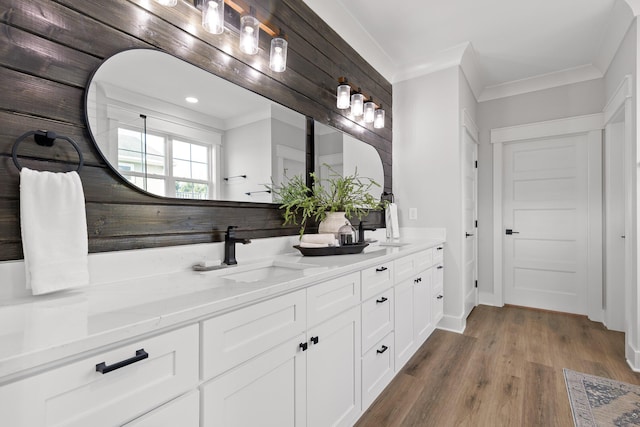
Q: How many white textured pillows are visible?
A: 0